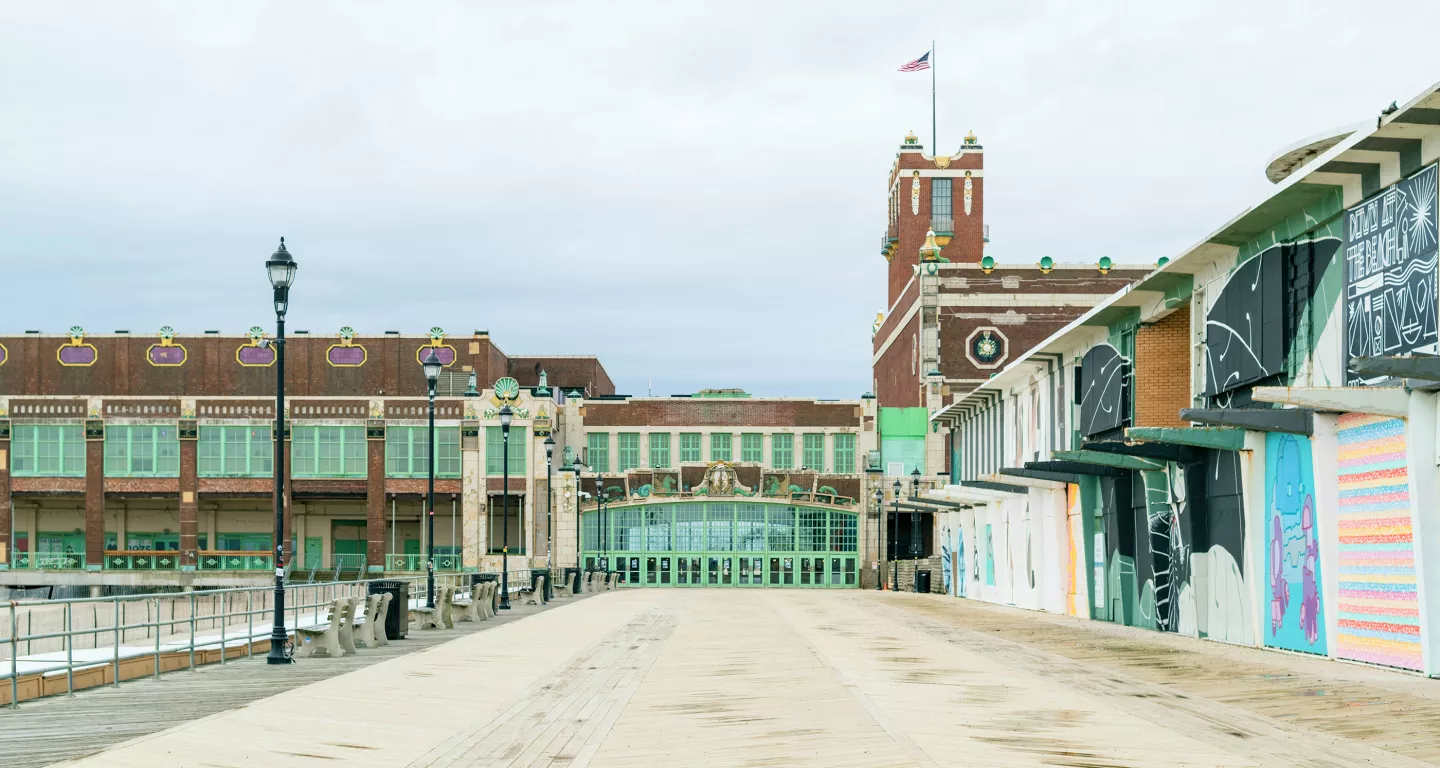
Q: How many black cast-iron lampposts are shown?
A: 10